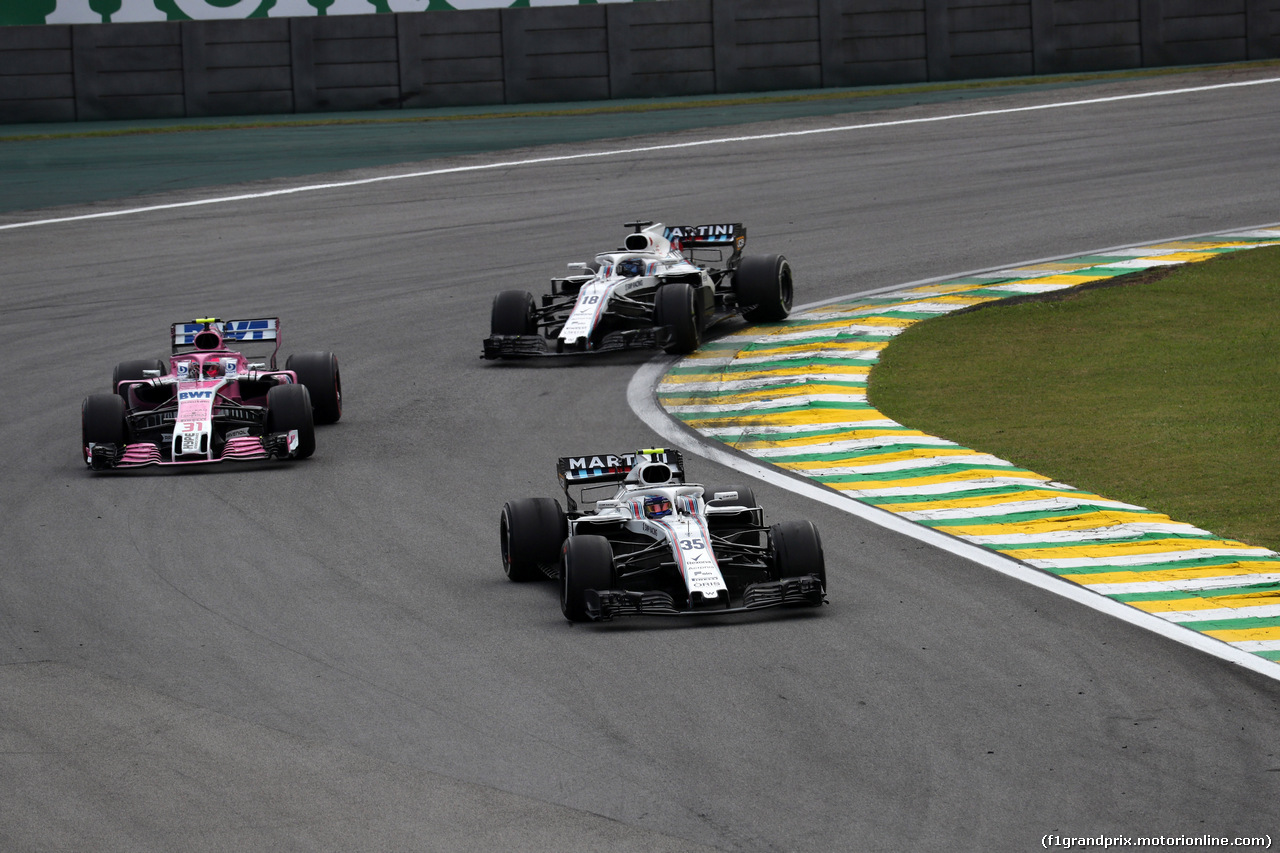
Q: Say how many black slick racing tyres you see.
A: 12